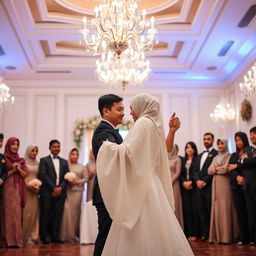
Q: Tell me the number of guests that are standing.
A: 12